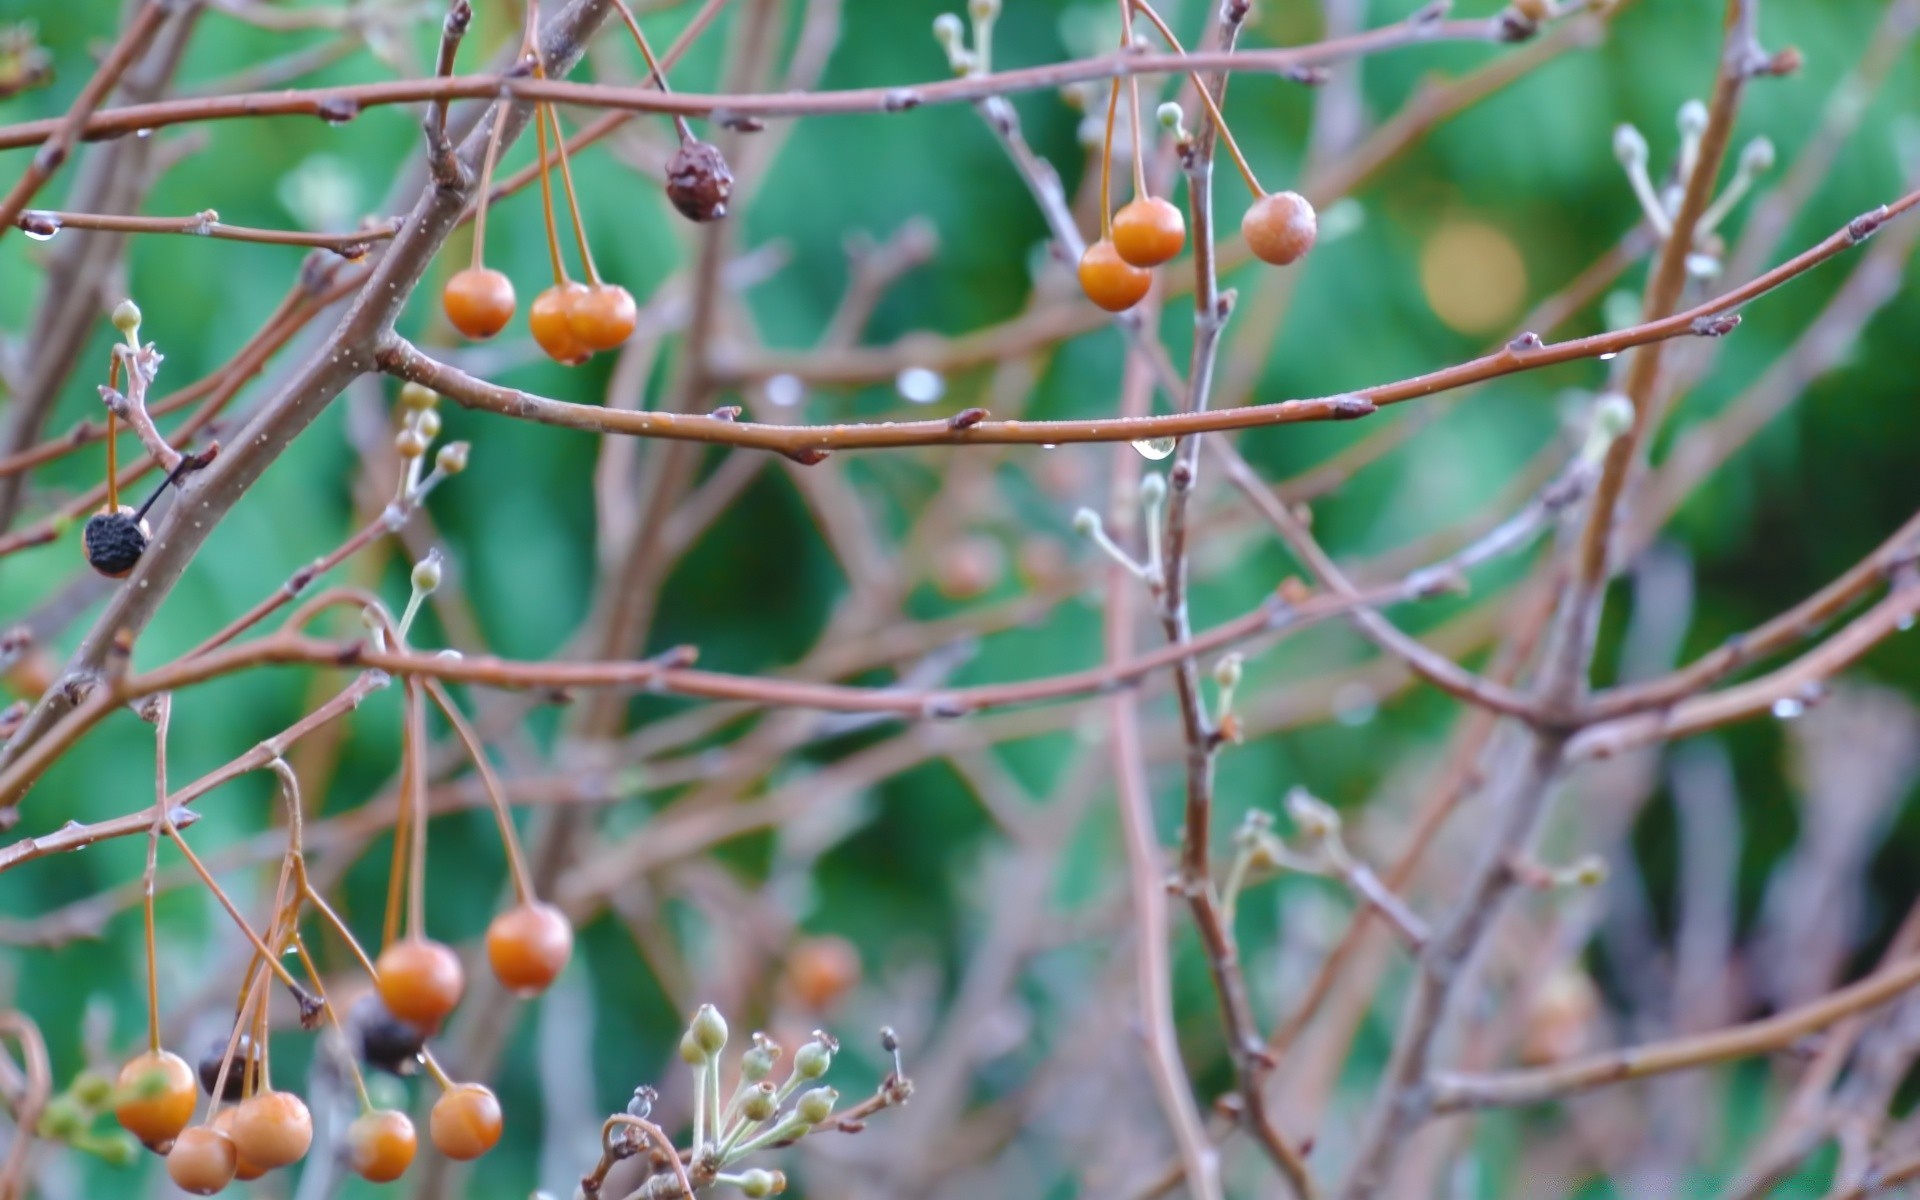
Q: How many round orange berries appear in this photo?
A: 14